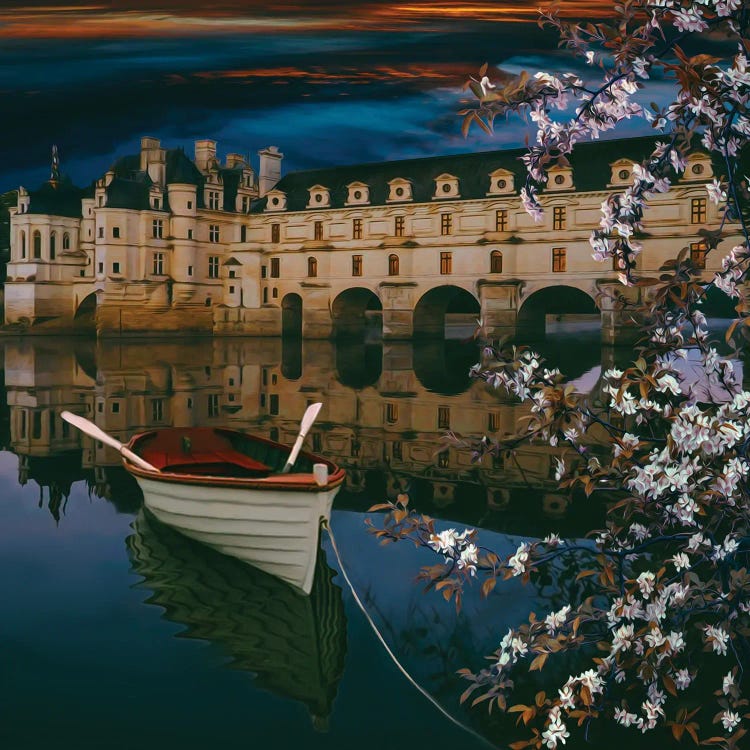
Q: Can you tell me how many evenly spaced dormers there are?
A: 9